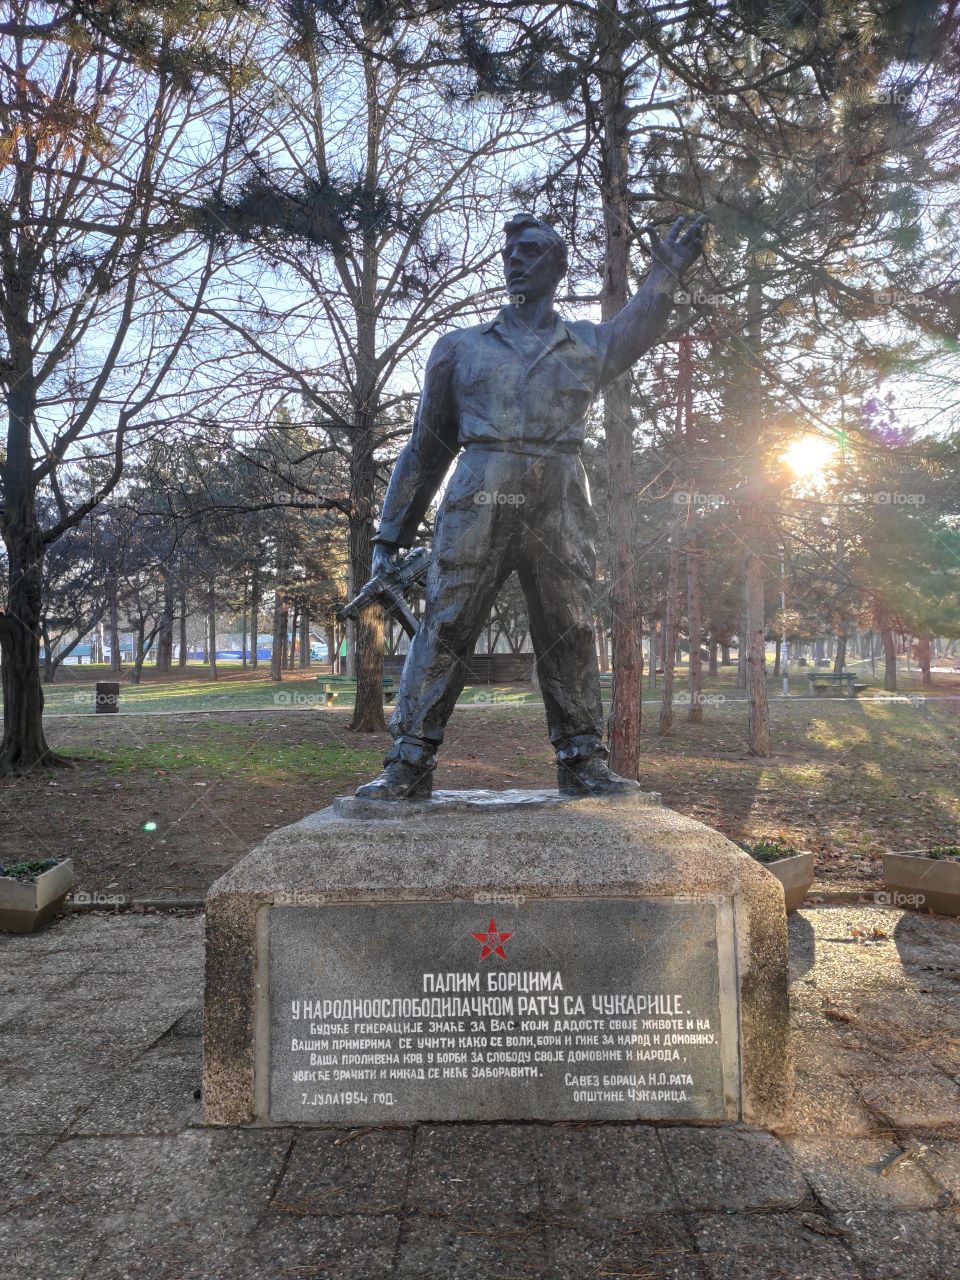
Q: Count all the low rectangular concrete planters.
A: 3